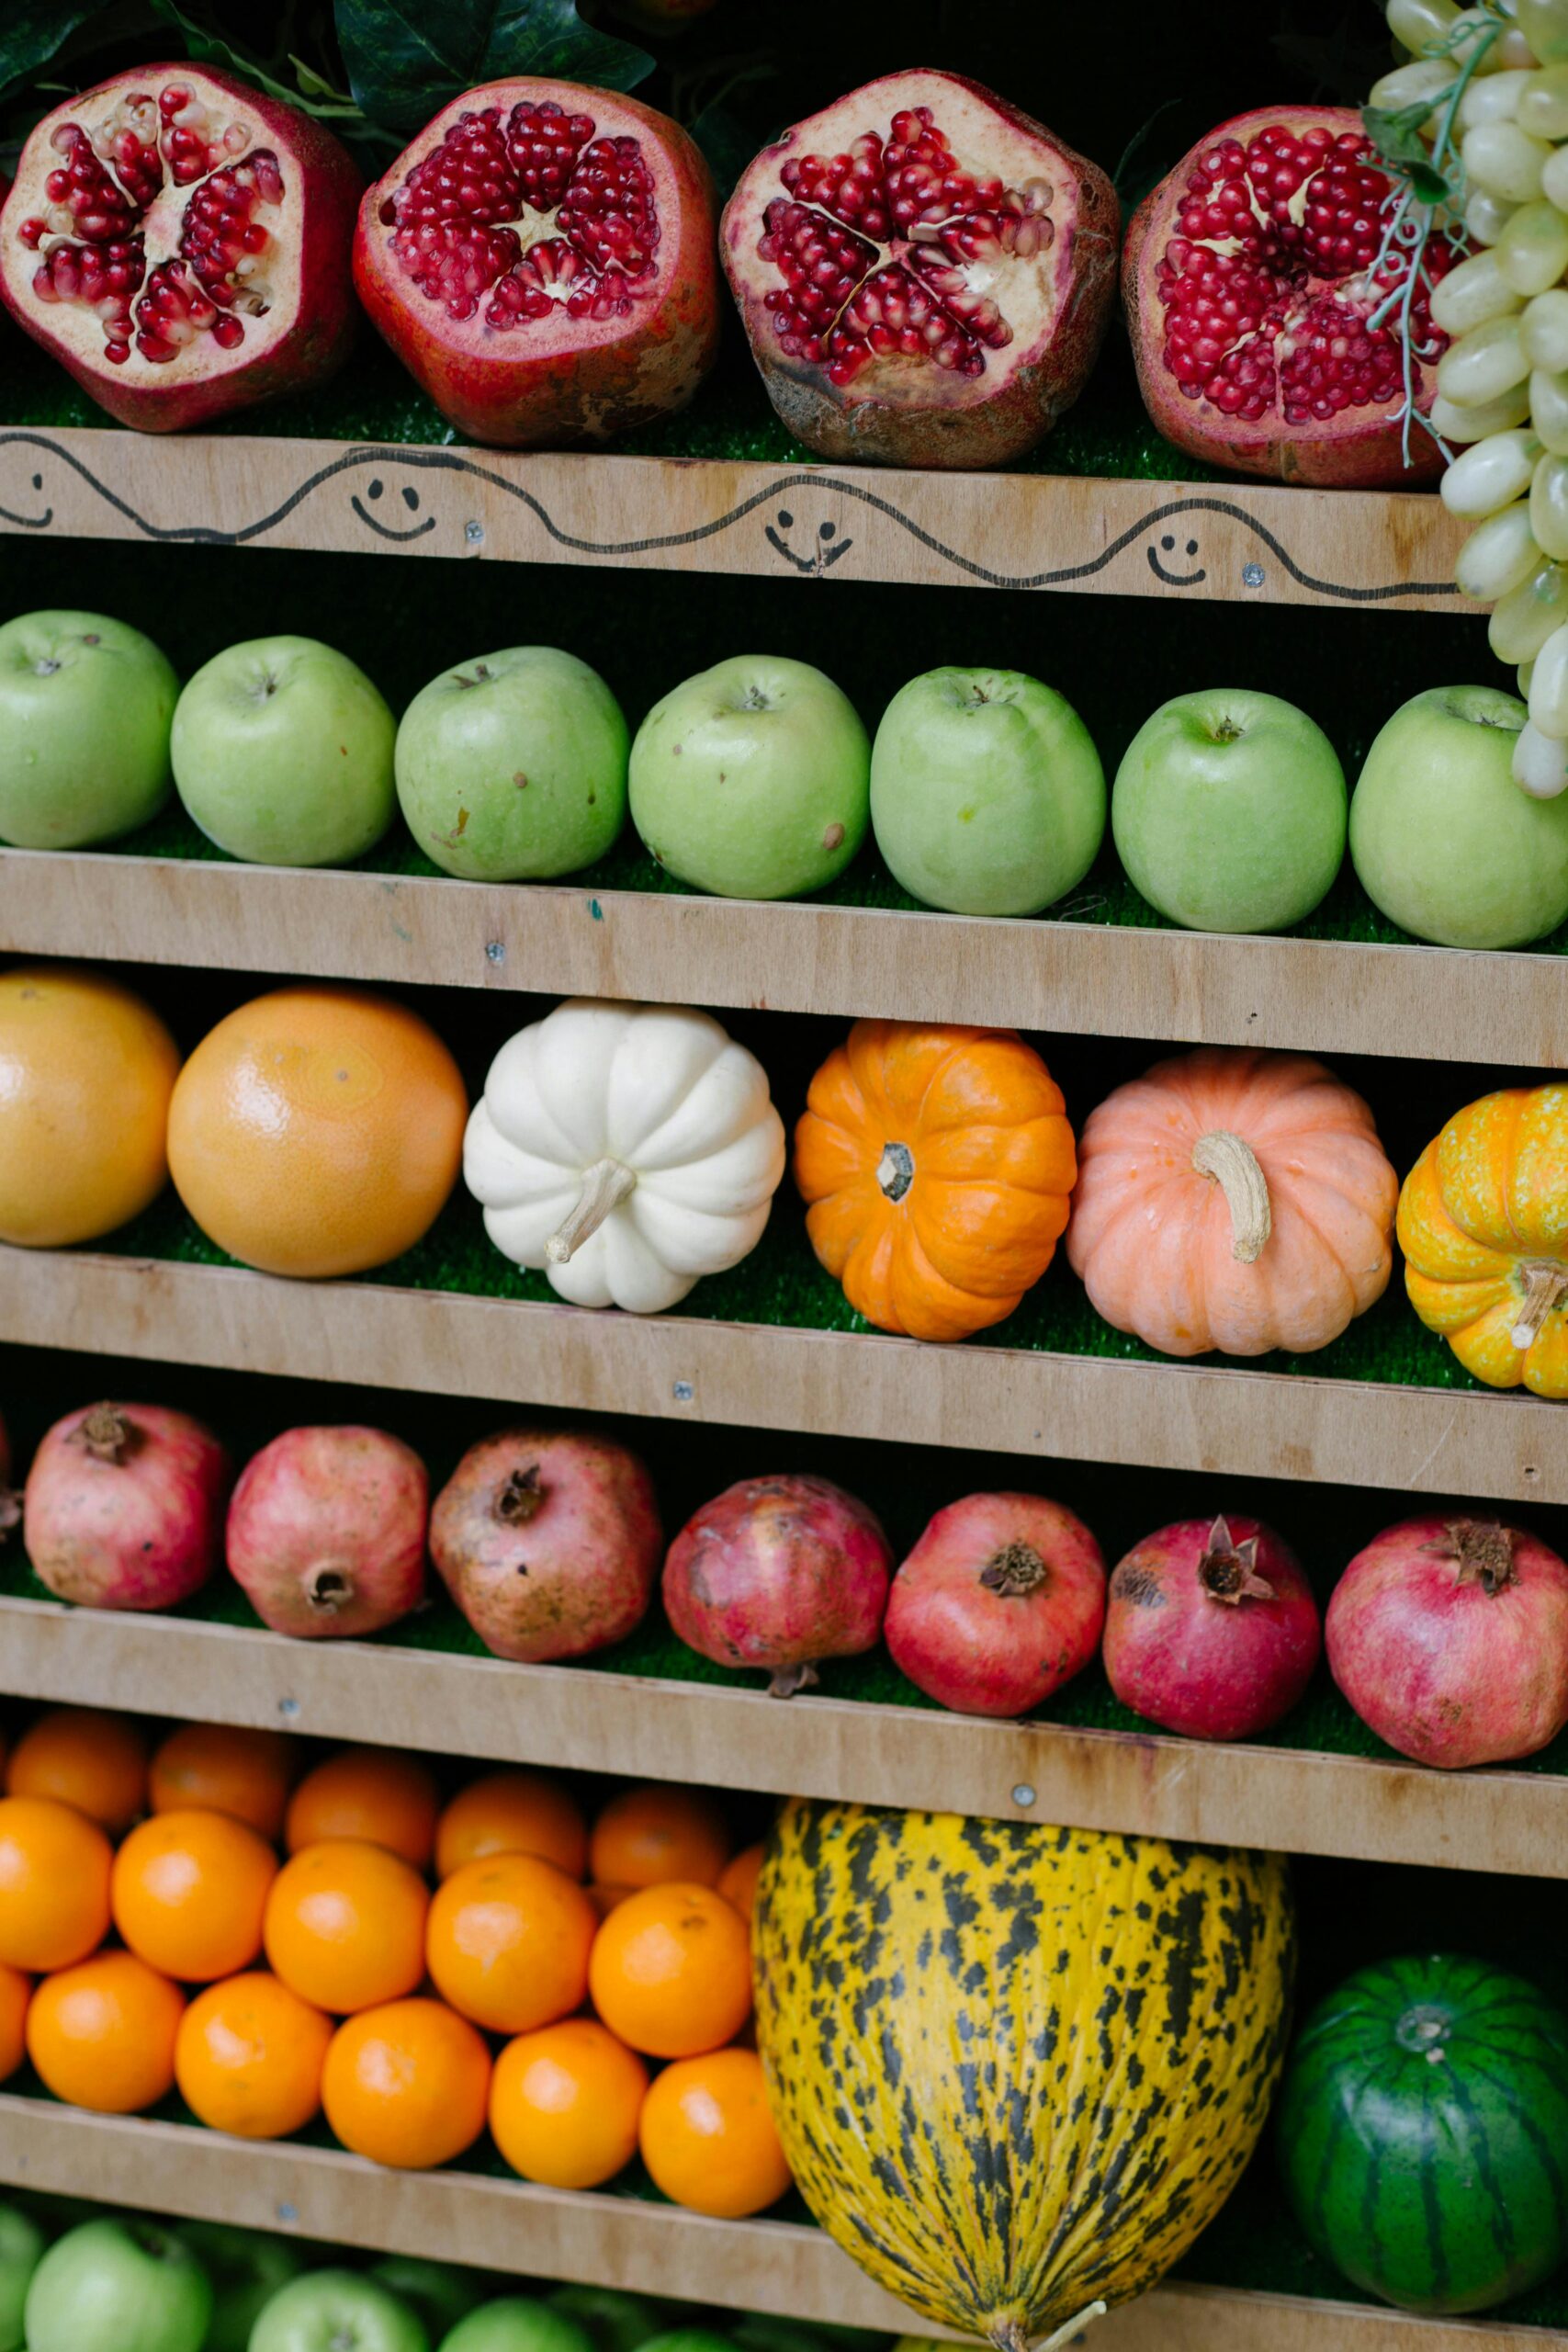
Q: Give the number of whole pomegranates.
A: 7